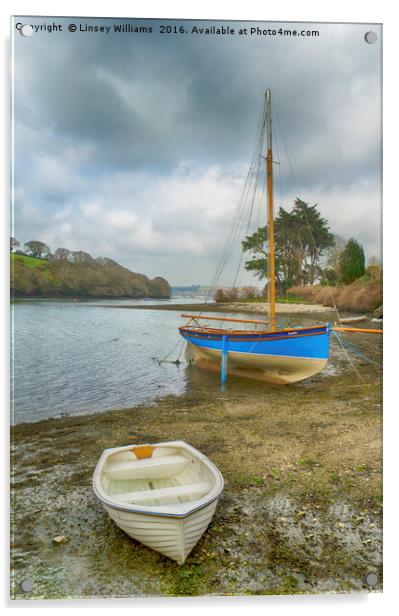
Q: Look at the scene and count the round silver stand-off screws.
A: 4